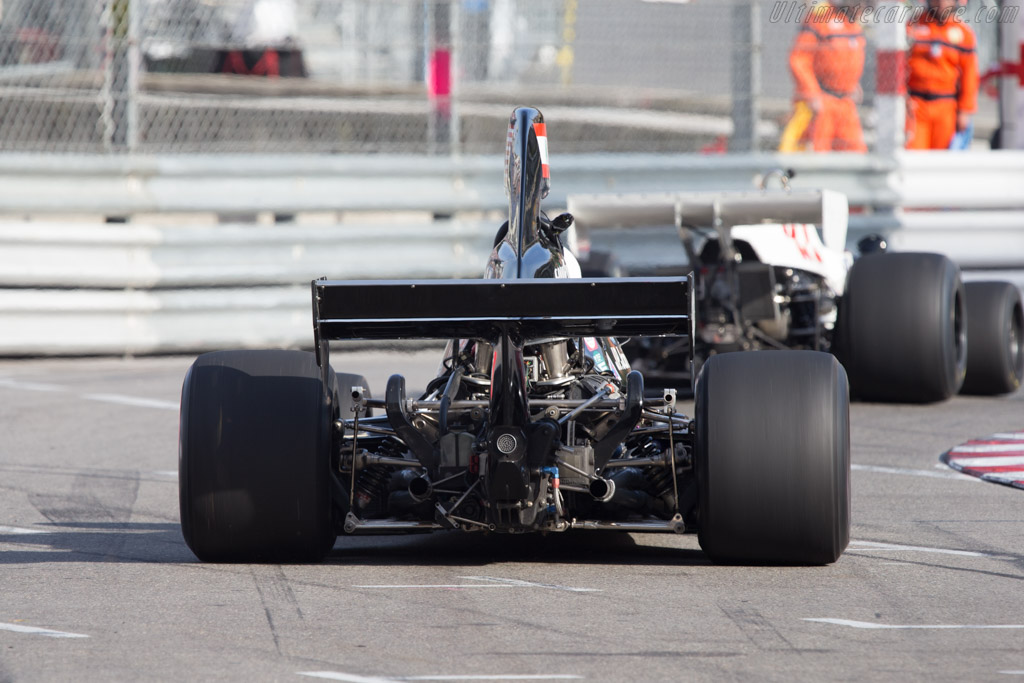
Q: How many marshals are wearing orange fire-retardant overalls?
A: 2